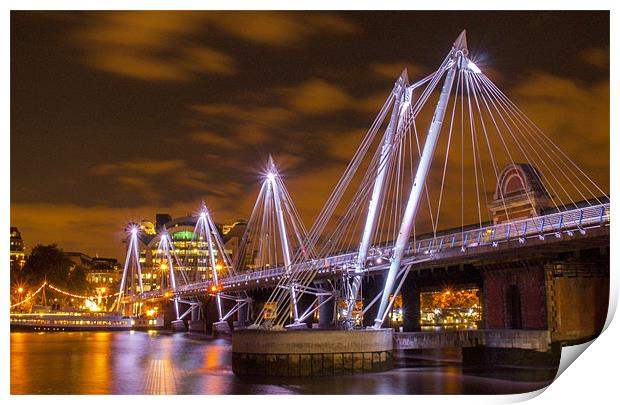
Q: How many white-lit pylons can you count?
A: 6